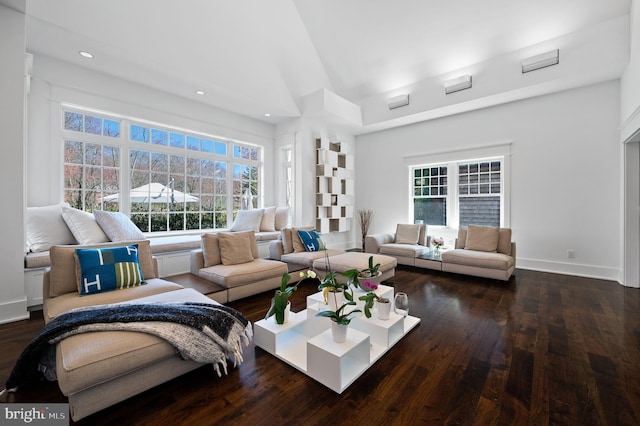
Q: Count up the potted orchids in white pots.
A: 4